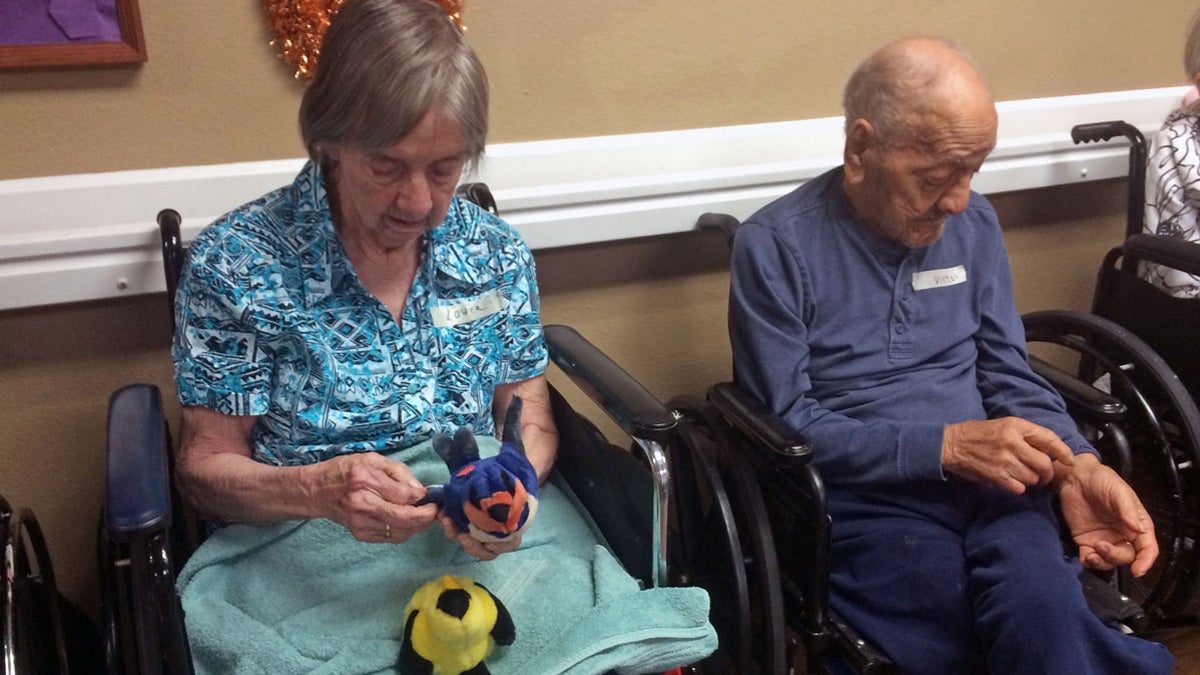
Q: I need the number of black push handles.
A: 4